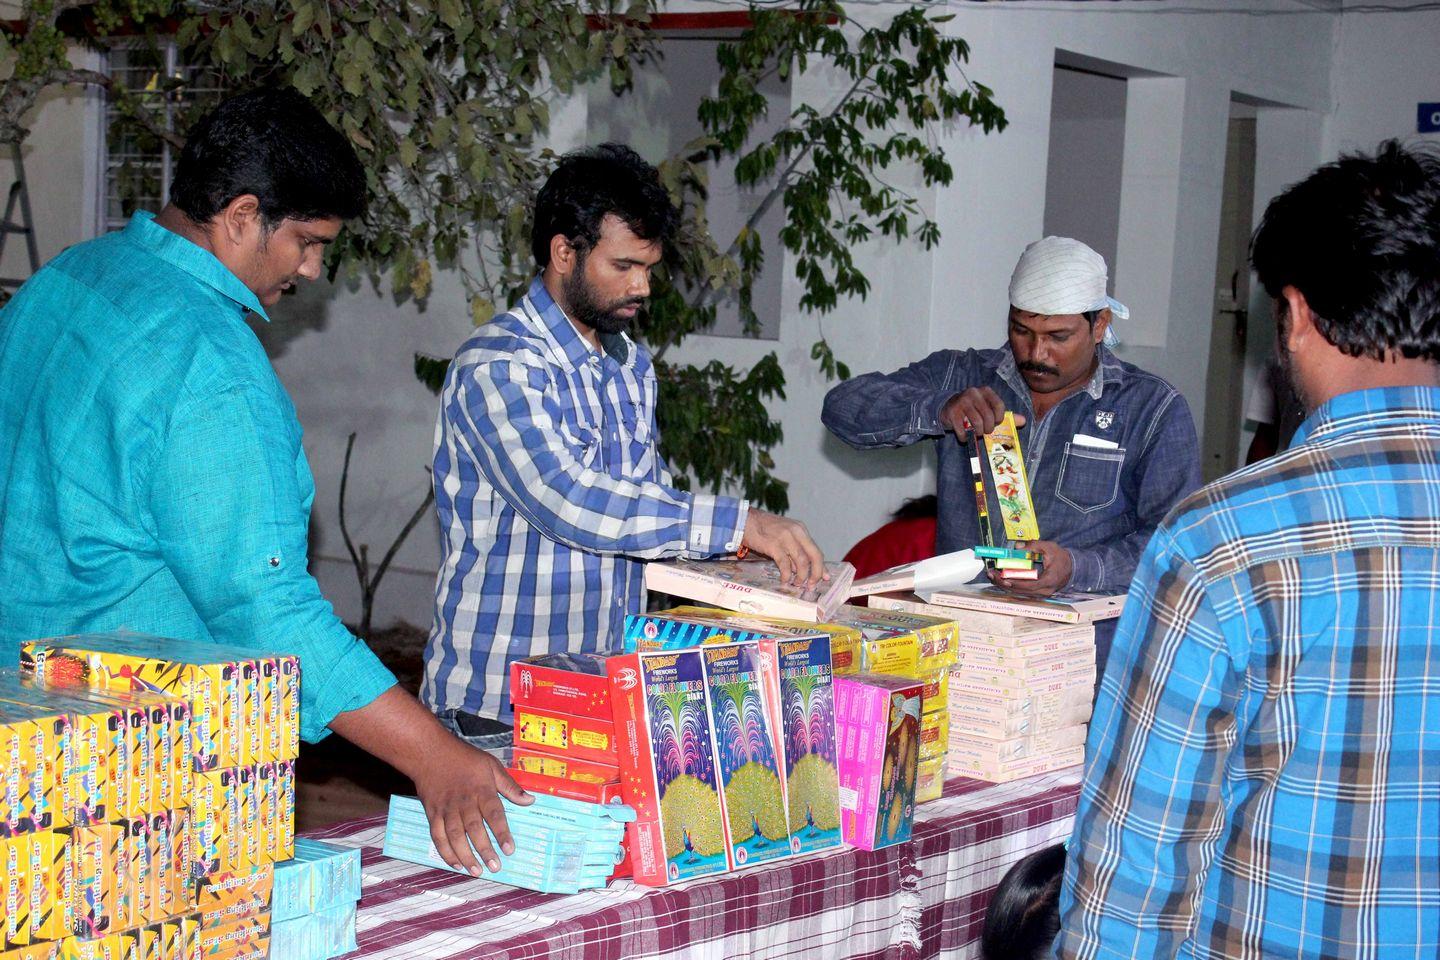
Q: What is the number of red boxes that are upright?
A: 3